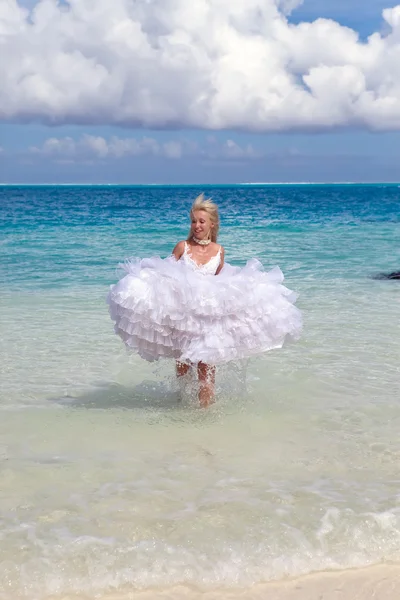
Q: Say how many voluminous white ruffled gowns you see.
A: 1